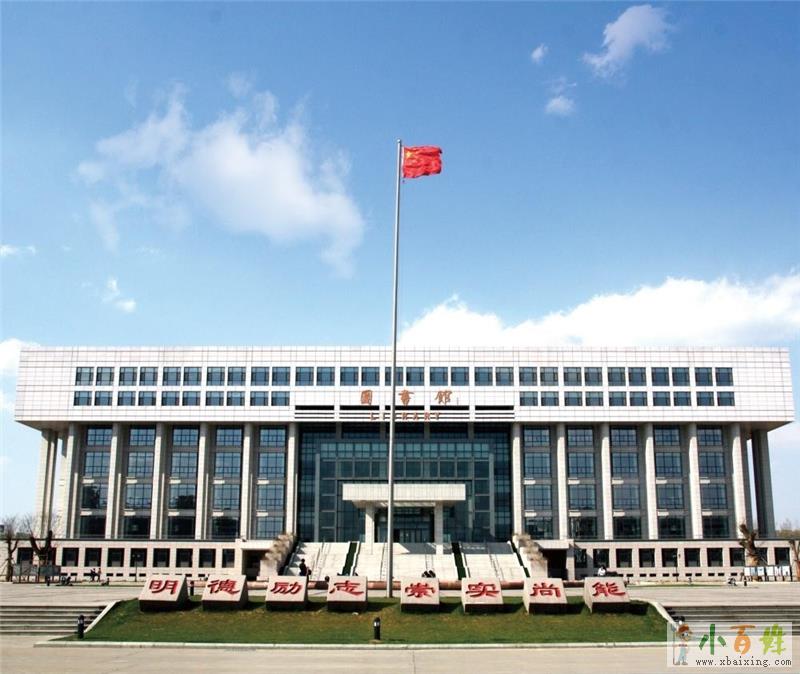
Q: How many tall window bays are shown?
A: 10